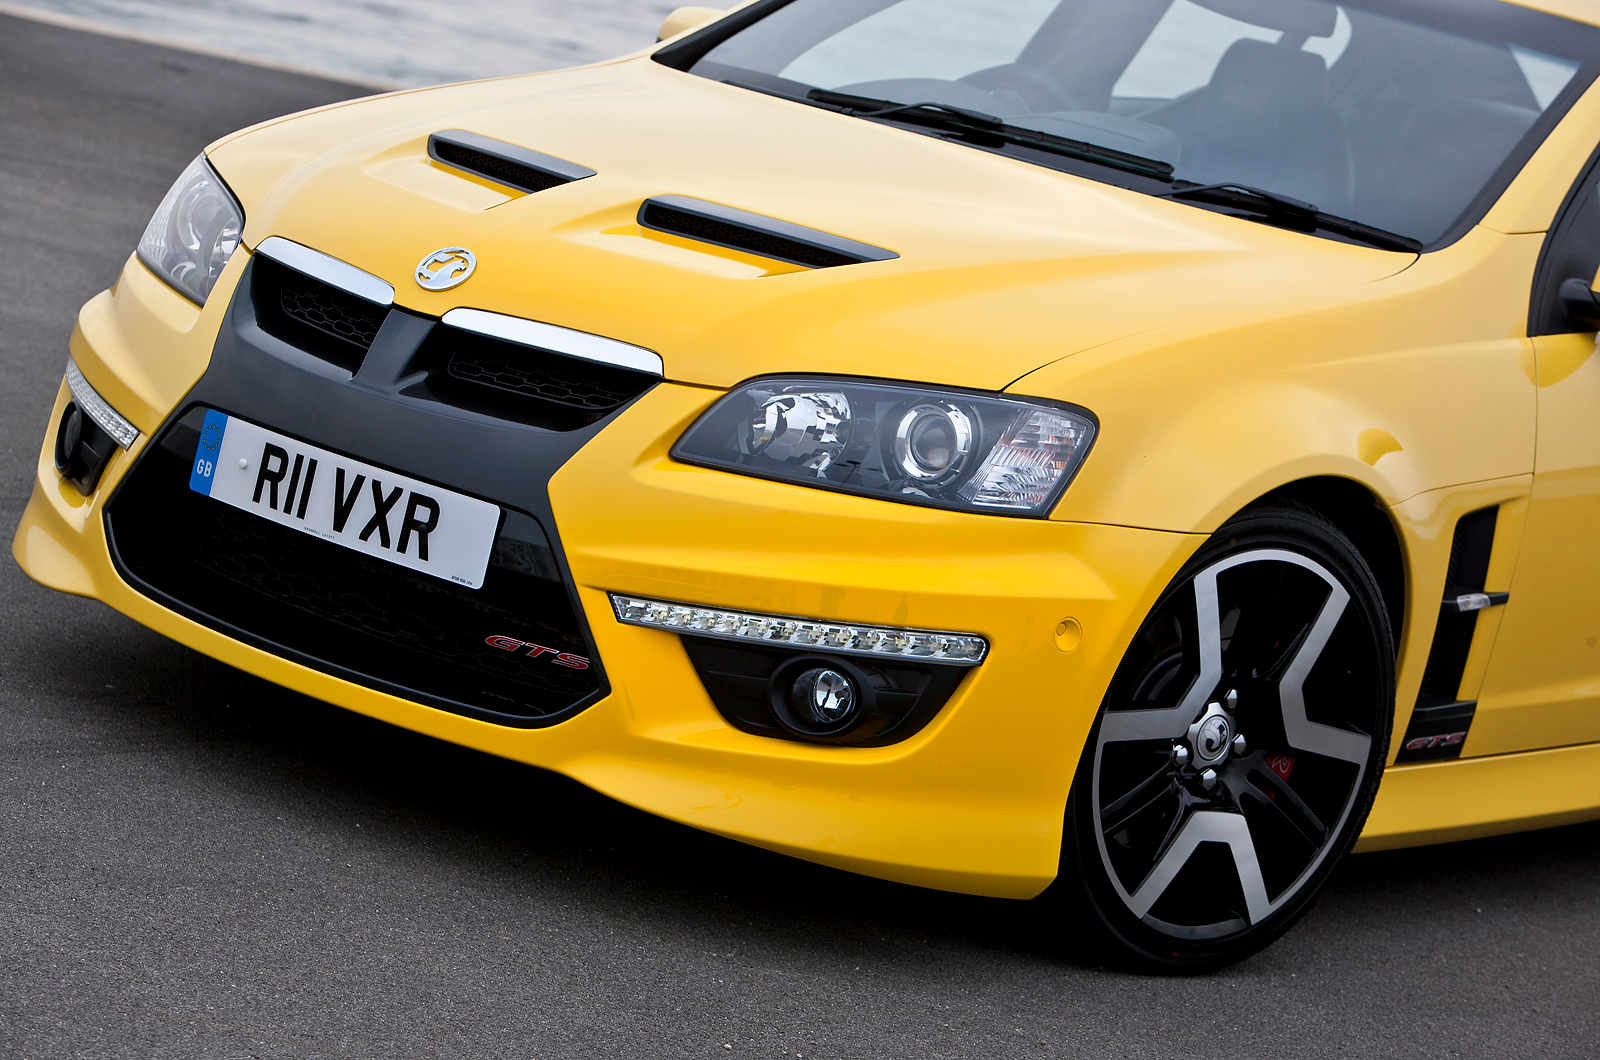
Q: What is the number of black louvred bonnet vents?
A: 2